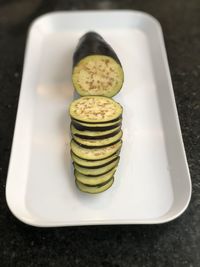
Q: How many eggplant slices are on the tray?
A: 9